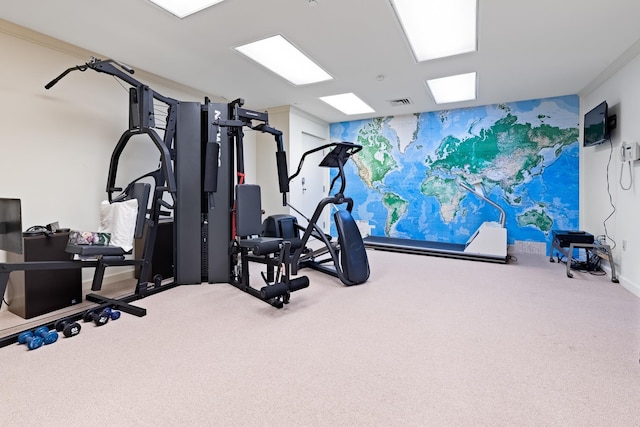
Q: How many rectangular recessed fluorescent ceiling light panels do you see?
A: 5